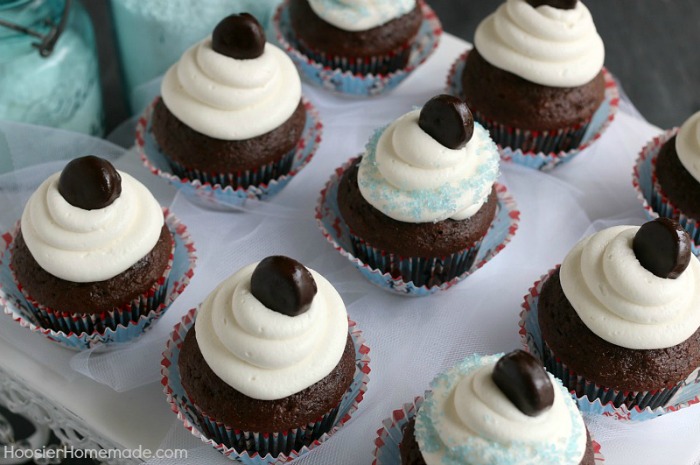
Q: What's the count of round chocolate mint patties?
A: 7